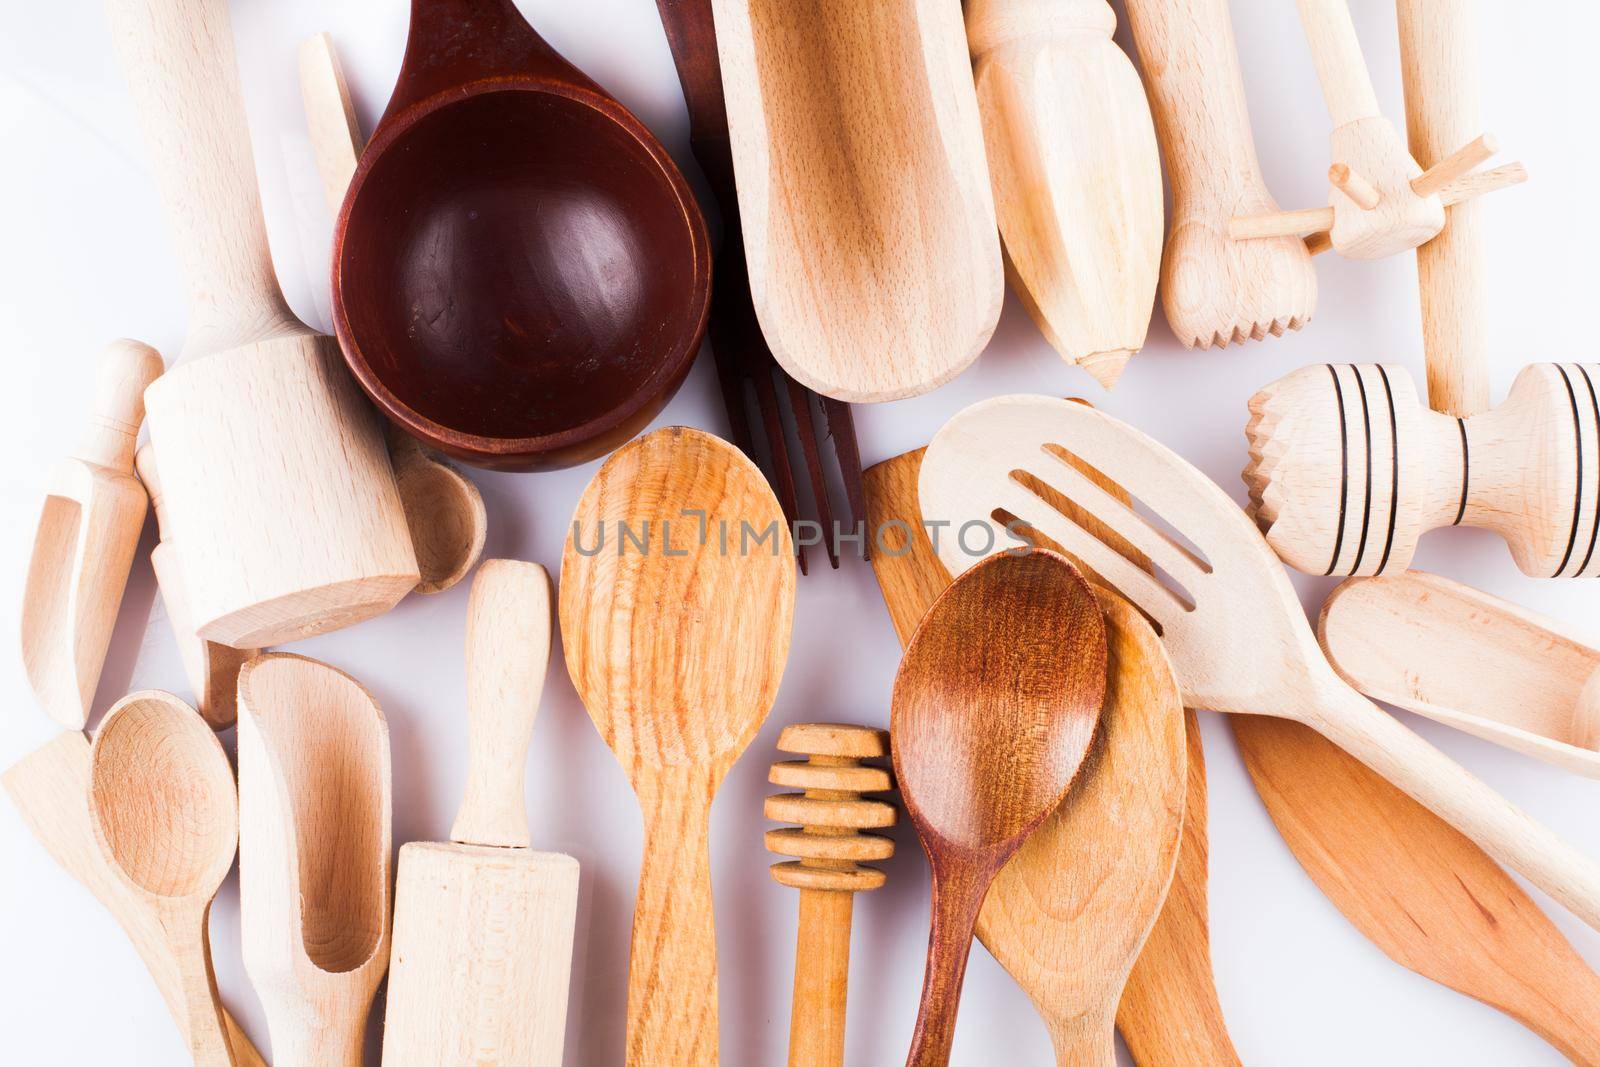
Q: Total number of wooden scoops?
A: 5